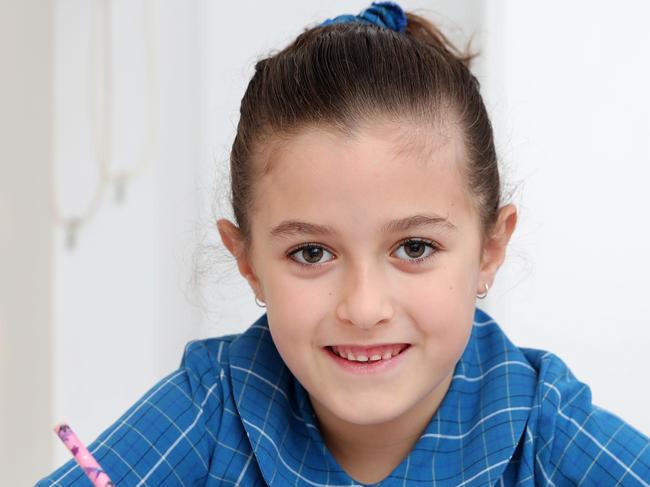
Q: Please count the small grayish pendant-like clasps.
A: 2